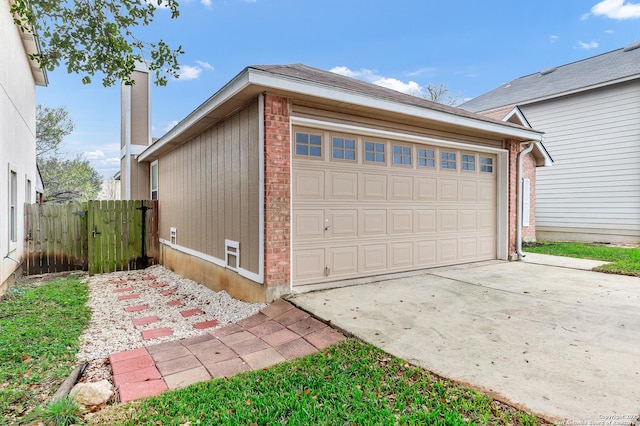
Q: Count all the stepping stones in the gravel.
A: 12